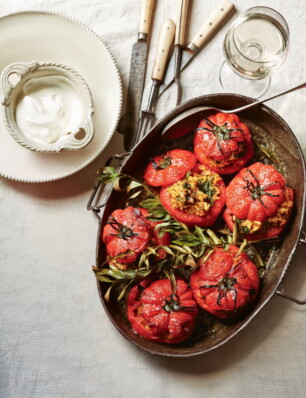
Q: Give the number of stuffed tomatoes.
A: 6